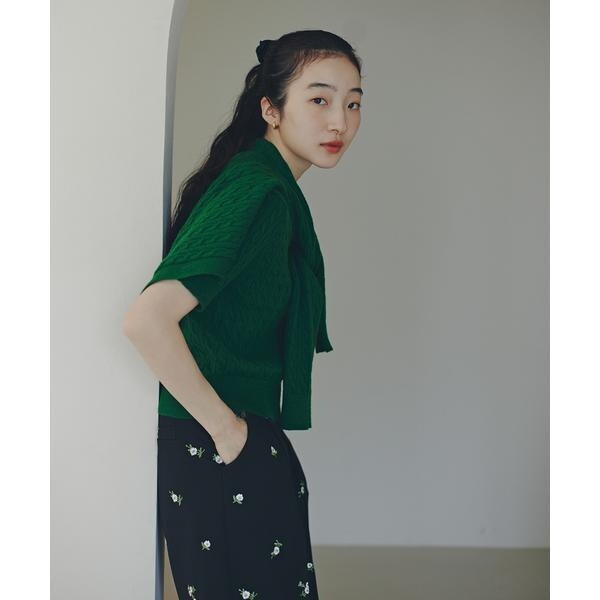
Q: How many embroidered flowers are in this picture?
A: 12